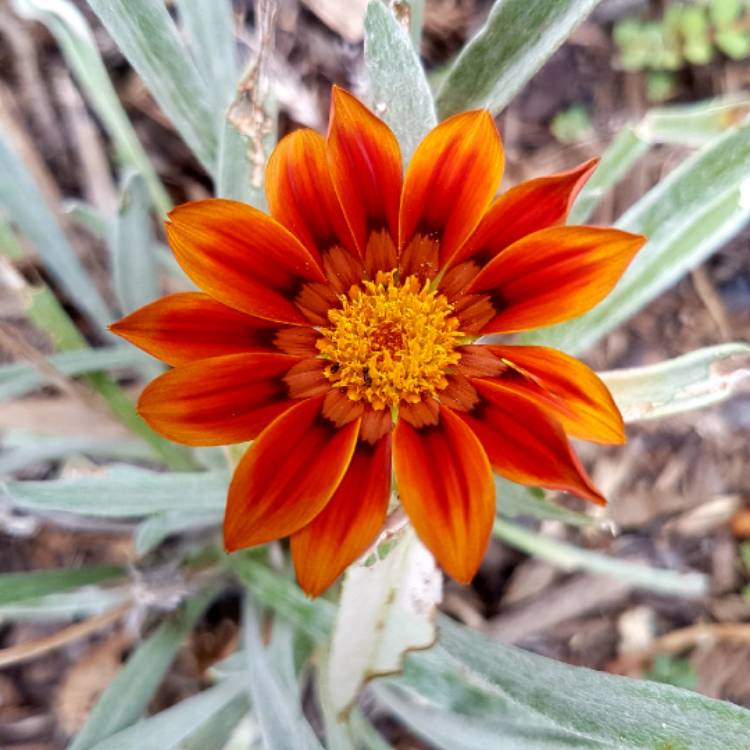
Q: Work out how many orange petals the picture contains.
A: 13